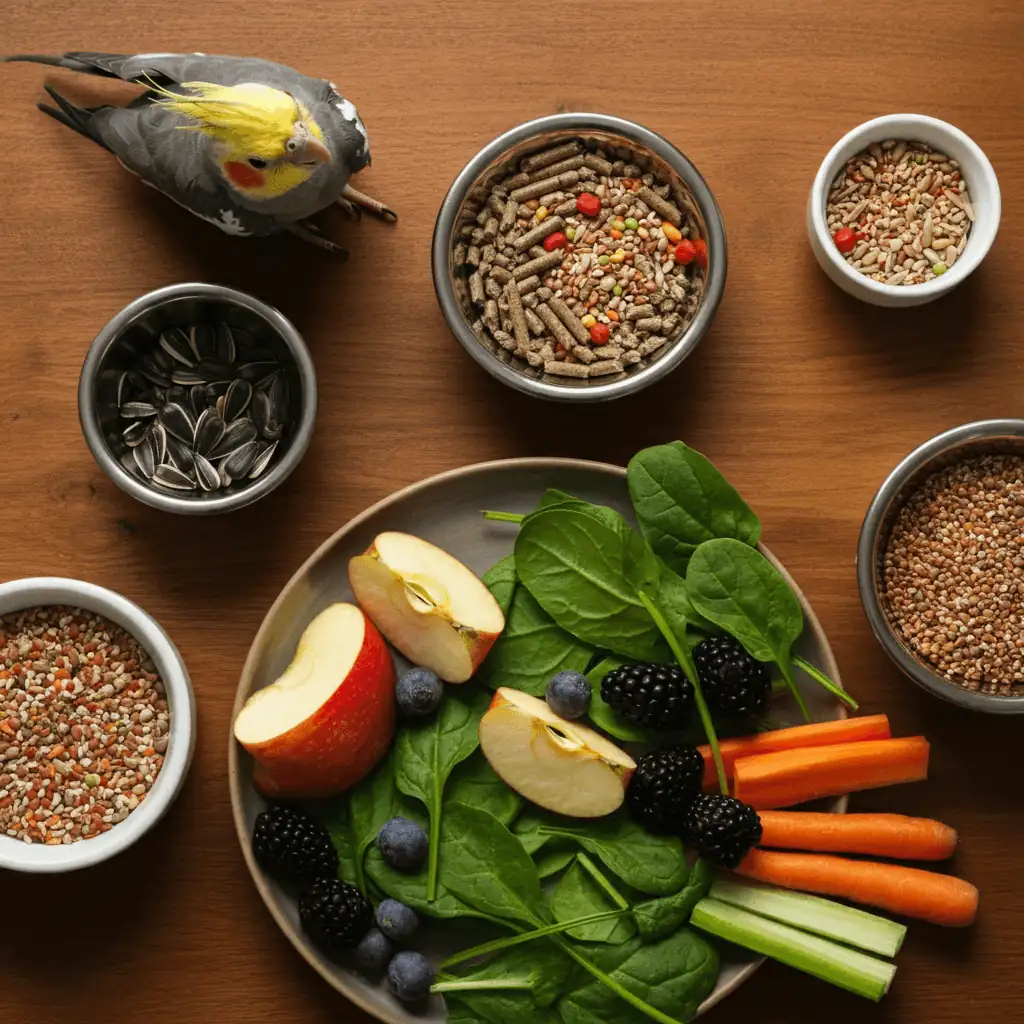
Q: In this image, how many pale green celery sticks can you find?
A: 2